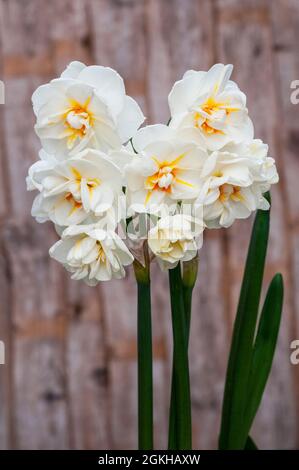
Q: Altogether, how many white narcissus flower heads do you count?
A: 7